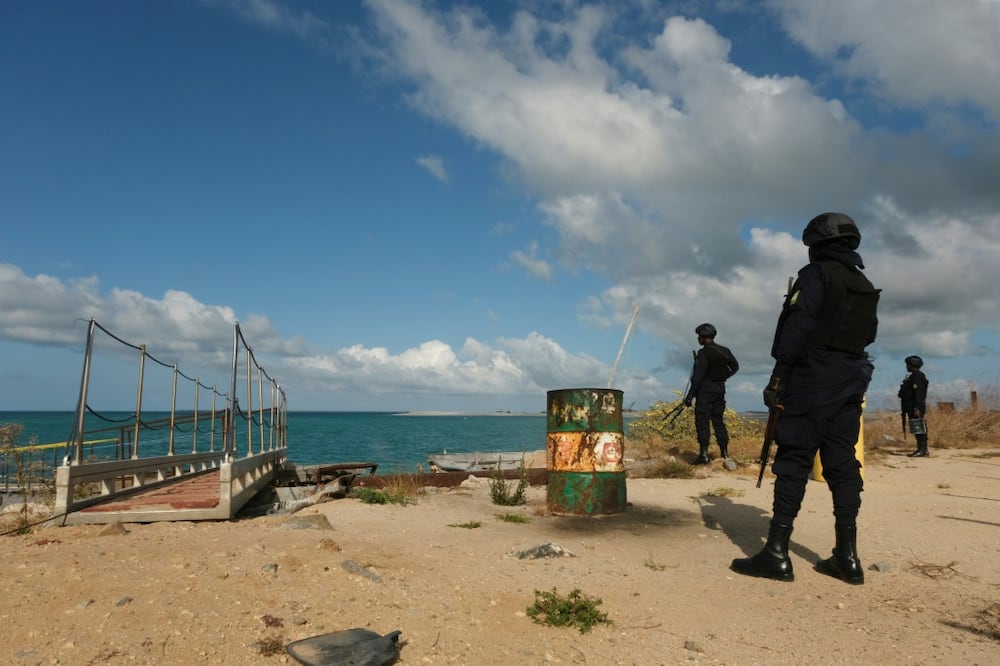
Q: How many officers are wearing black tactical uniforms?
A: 3